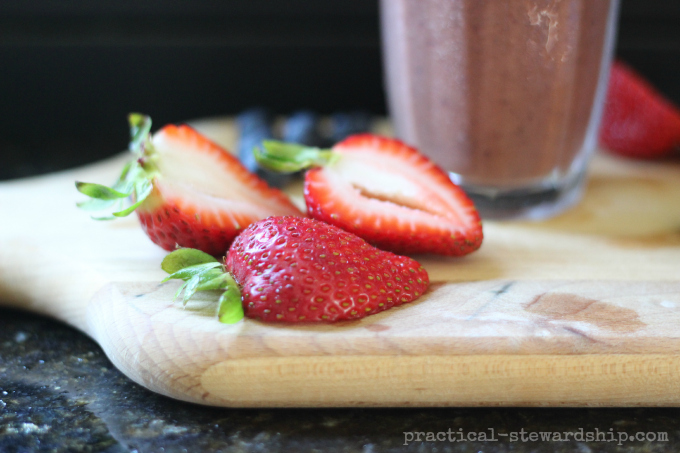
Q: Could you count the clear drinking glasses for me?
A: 1